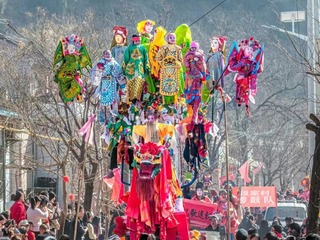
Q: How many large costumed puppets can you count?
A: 11